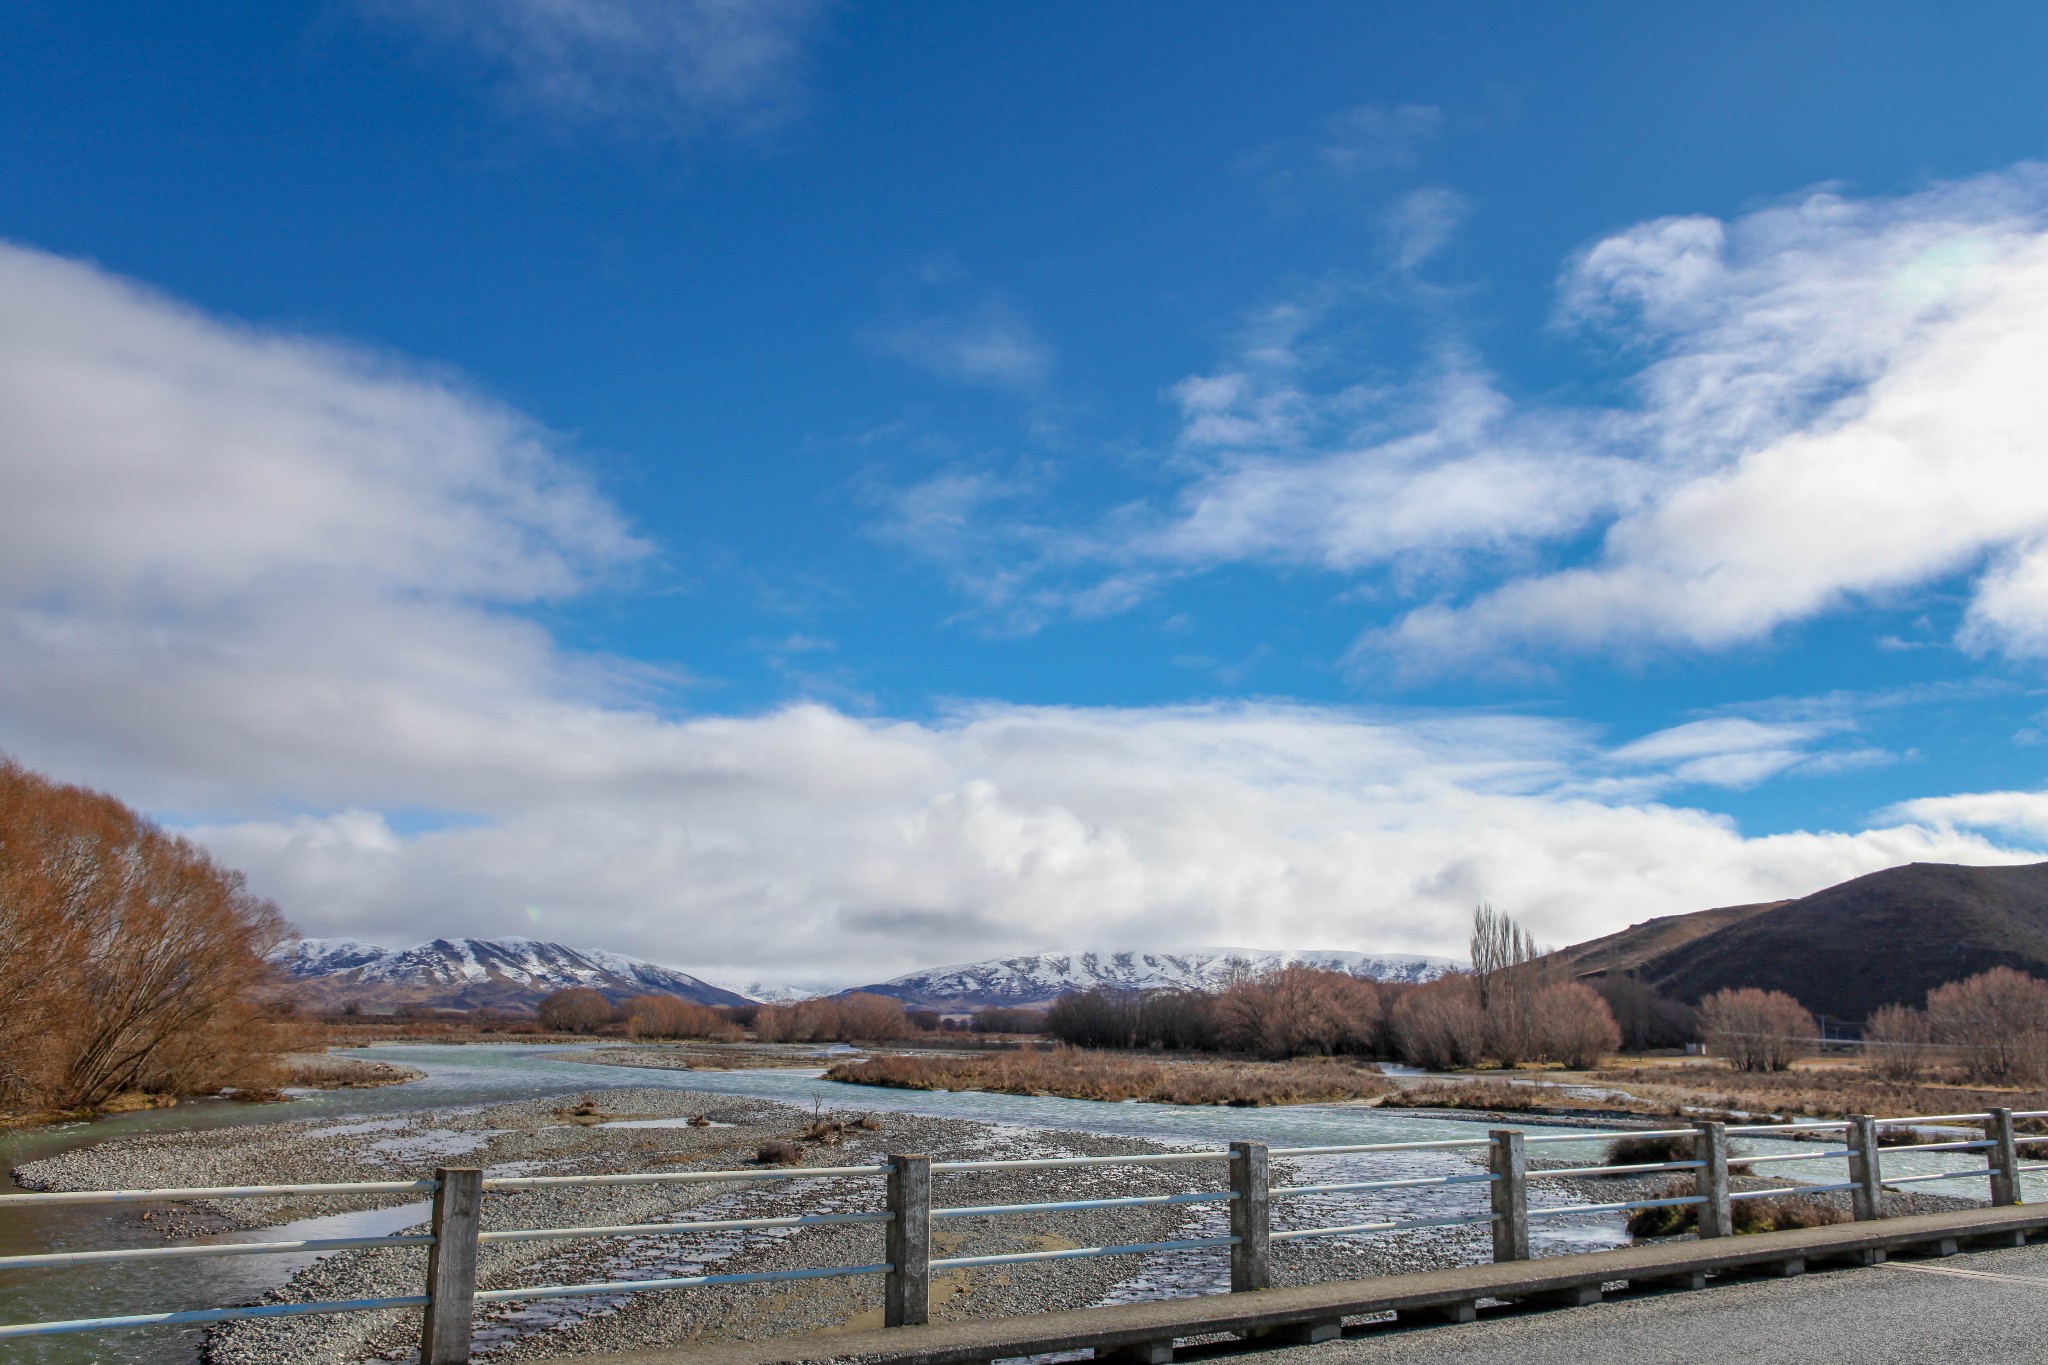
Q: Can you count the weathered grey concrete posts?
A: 7